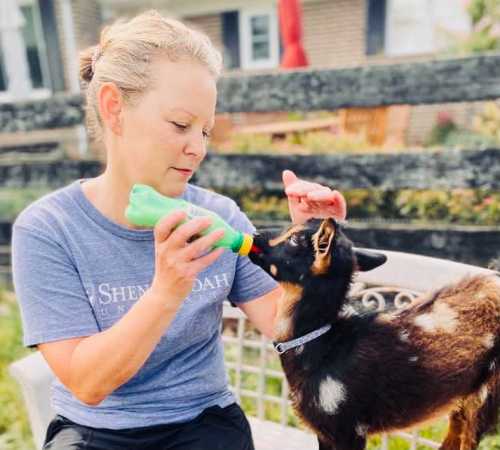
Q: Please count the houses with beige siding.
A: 1